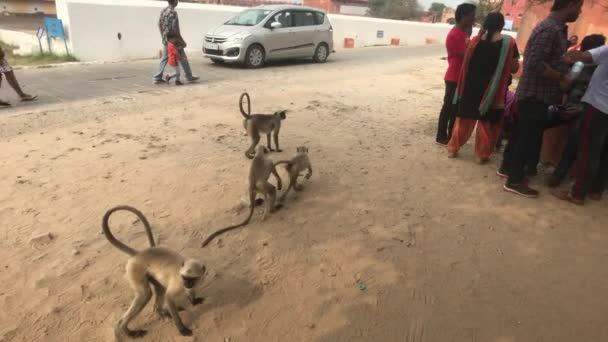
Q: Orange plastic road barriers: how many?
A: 3